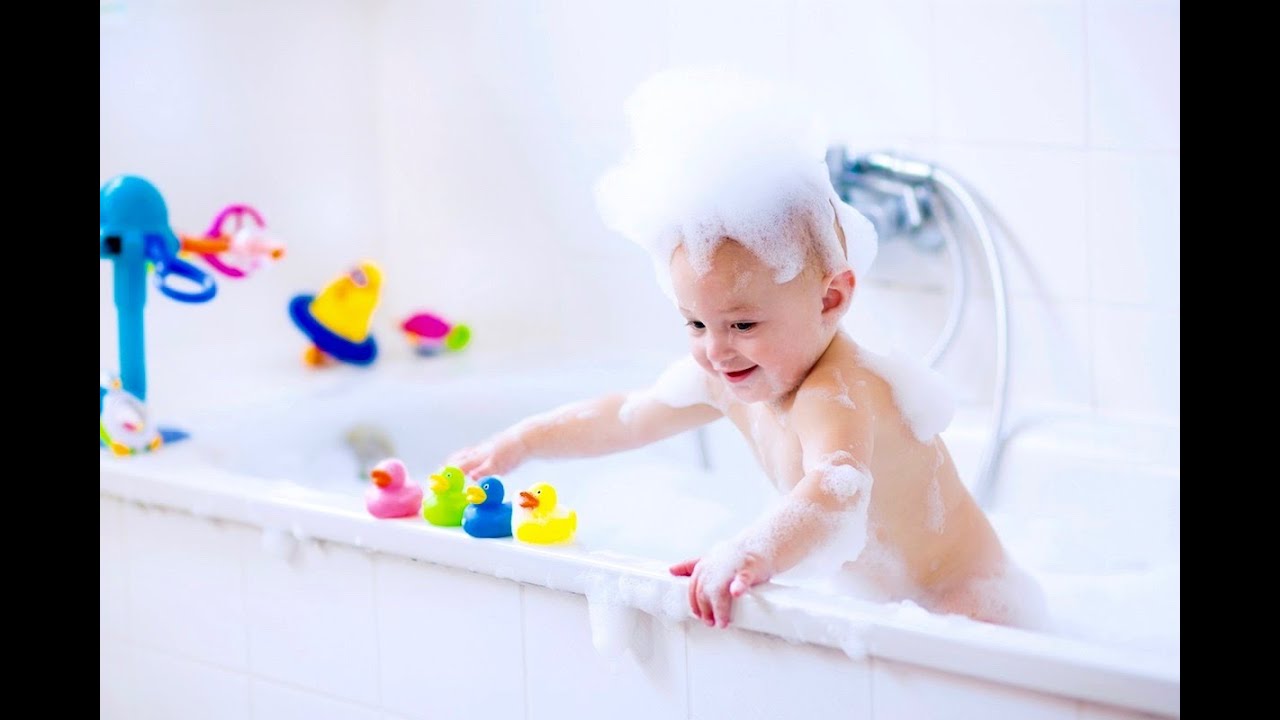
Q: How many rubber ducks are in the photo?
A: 4